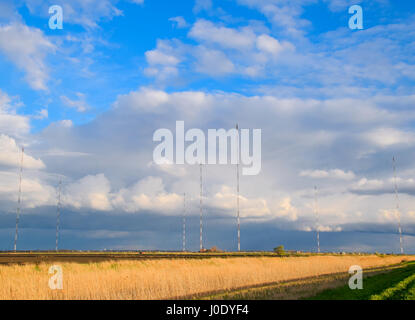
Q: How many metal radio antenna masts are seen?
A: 7